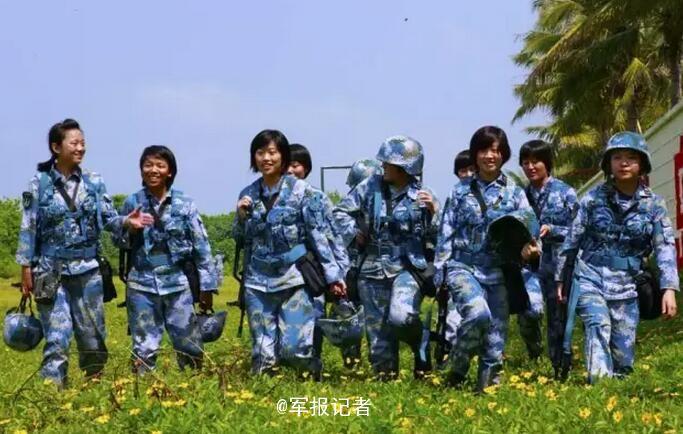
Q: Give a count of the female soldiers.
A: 10